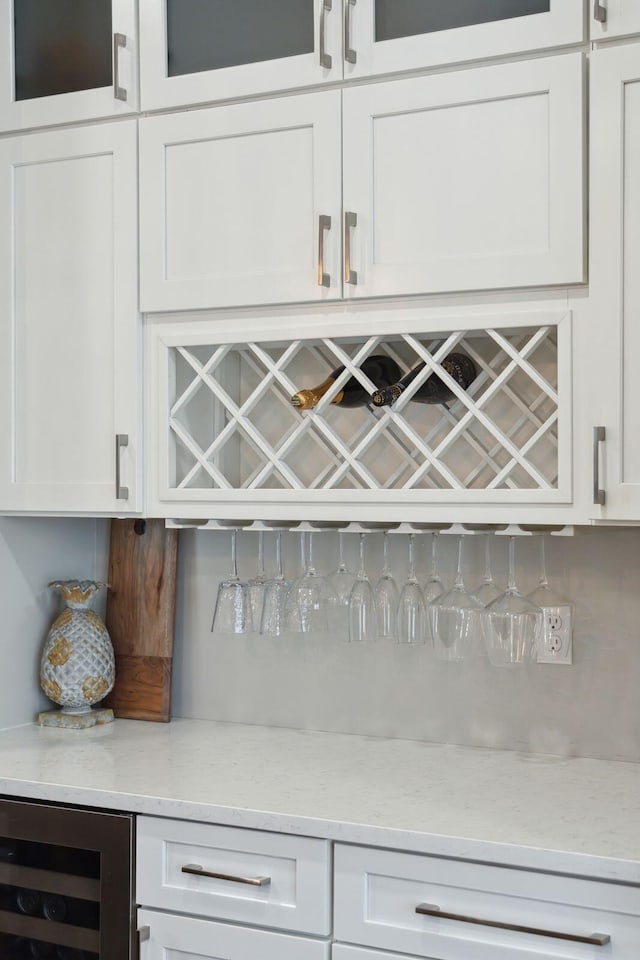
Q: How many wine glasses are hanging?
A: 14